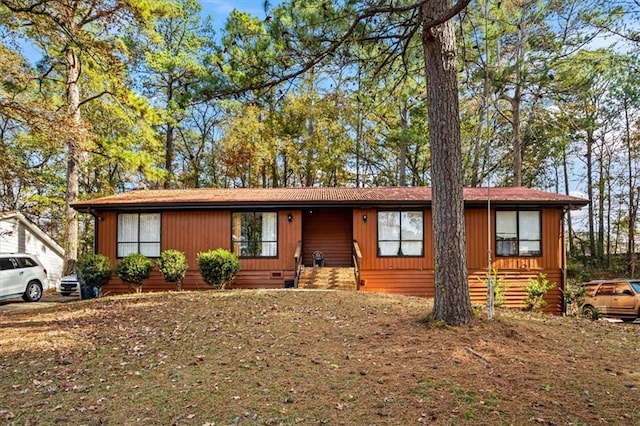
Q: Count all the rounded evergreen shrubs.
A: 4